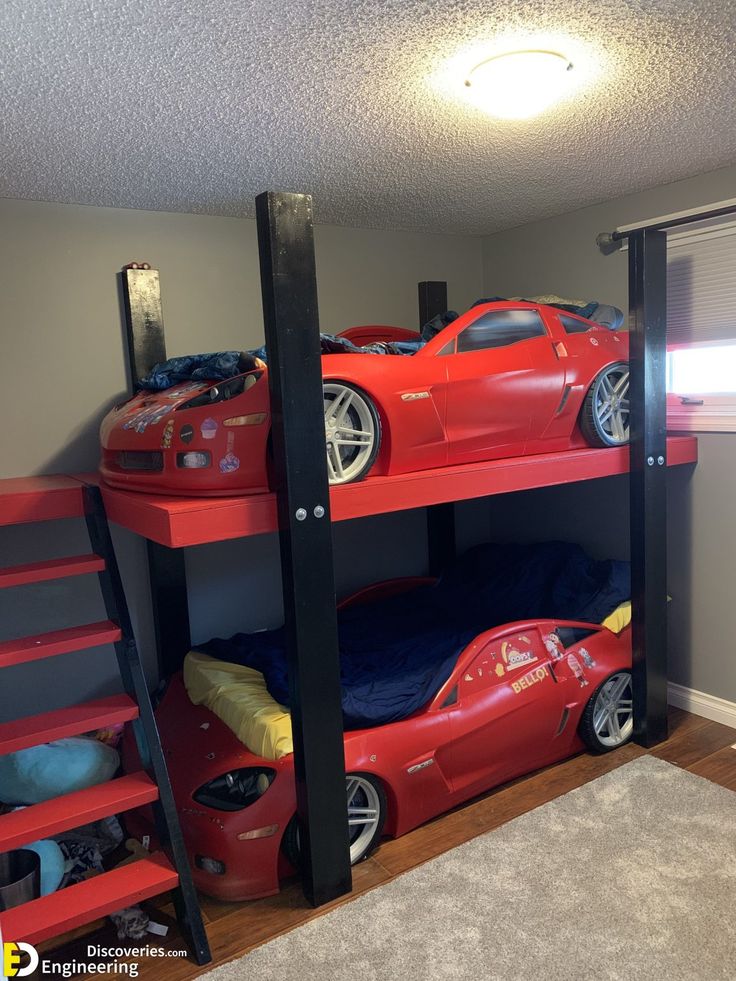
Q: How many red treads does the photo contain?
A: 5